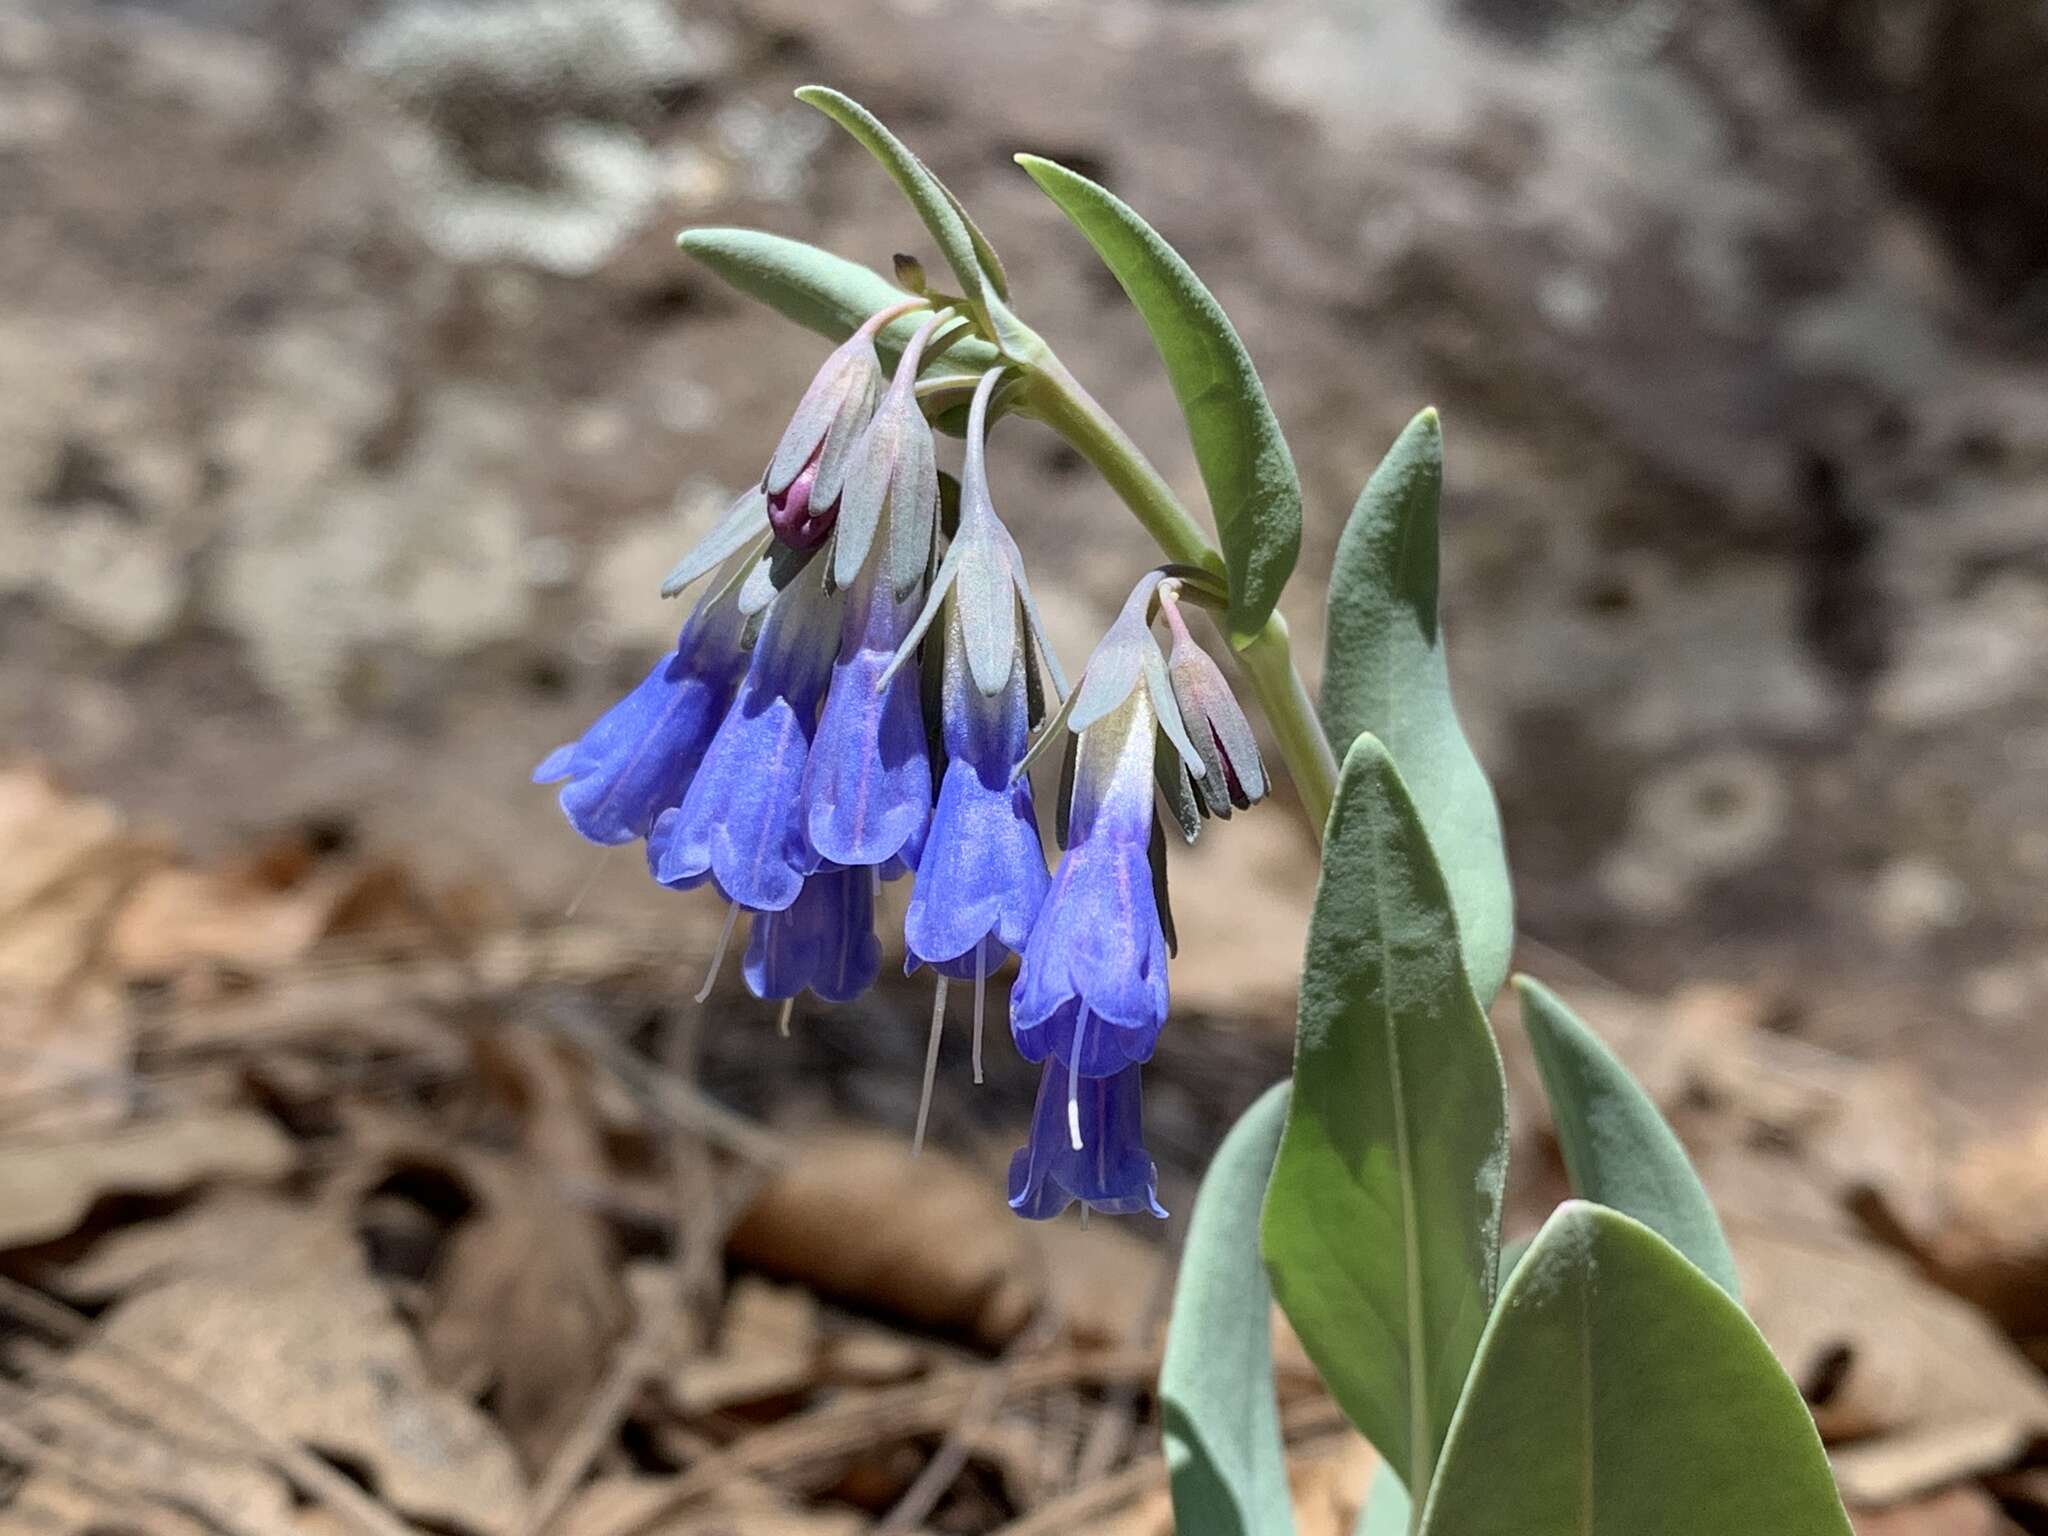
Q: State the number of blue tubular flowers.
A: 7